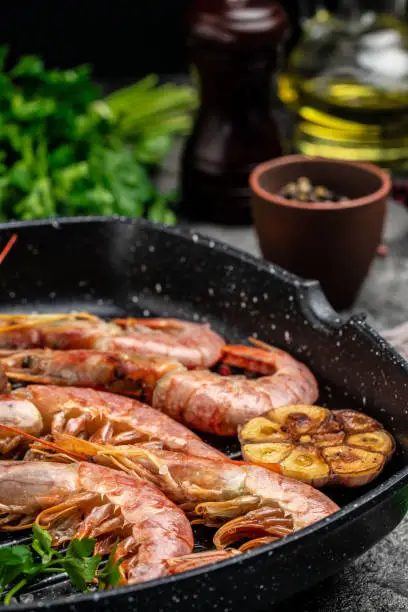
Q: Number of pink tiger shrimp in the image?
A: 5